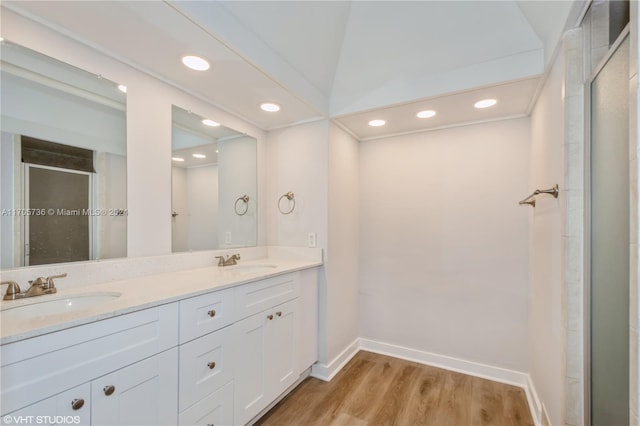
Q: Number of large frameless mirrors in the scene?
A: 2